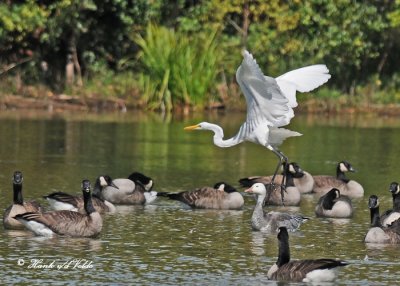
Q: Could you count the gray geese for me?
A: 1